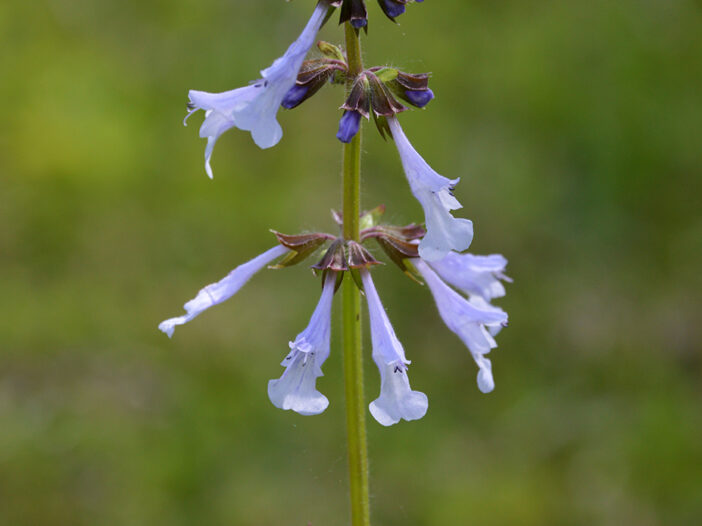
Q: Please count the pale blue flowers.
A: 8